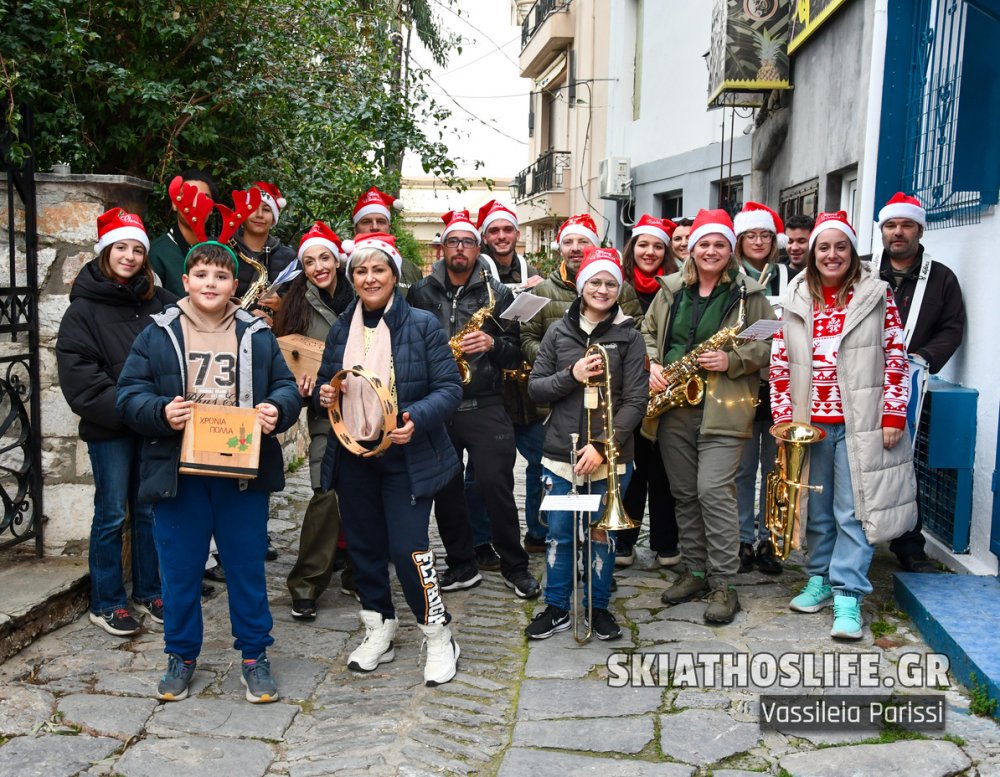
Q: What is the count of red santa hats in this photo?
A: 14